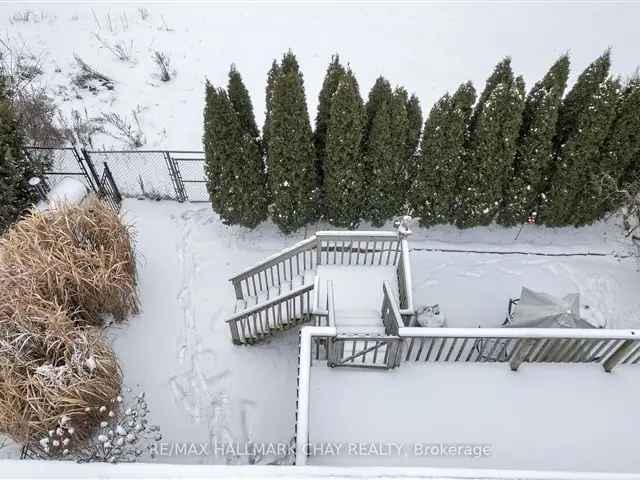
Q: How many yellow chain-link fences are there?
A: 0